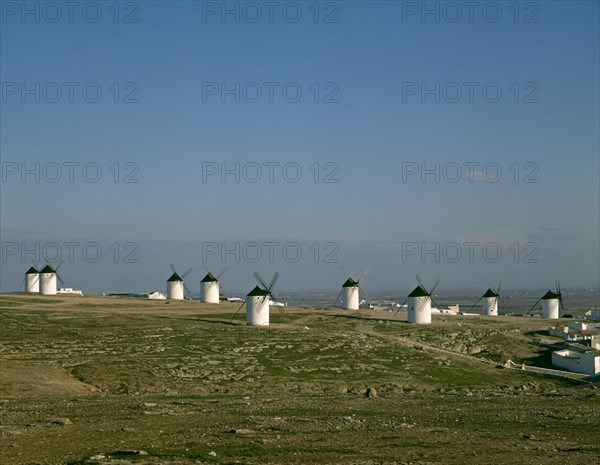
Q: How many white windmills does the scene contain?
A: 9